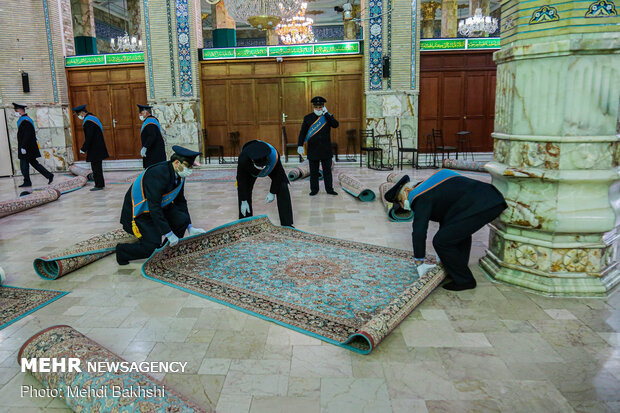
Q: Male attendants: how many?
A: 7